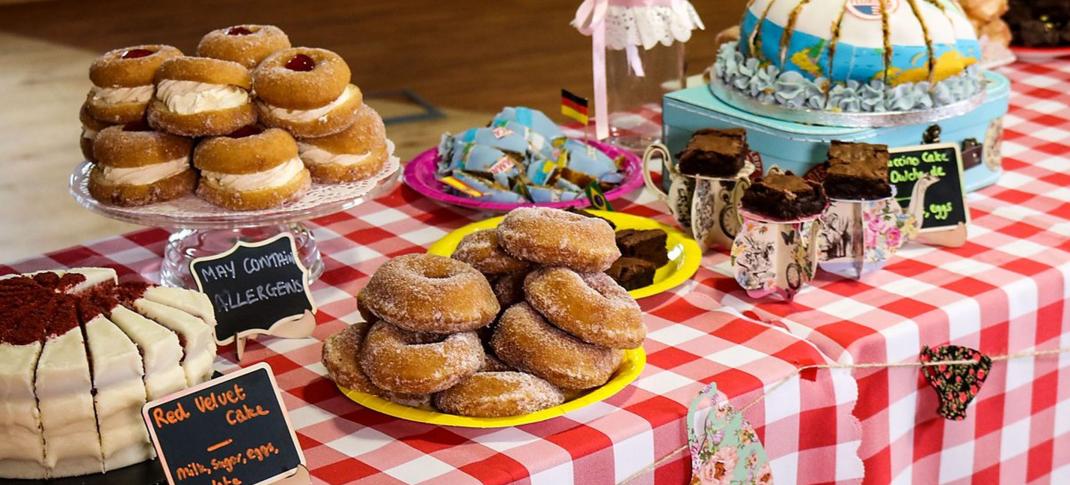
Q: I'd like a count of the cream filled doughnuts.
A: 8